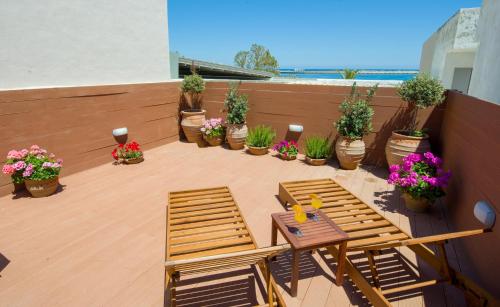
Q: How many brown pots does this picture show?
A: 11